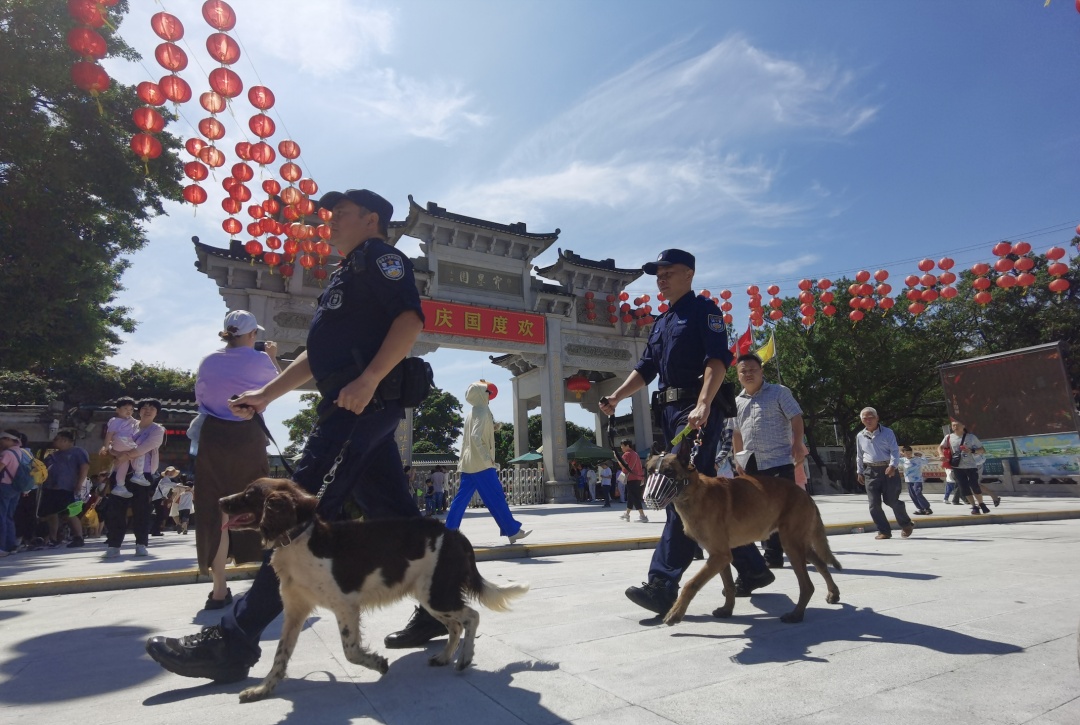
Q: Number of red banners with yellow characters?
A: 1